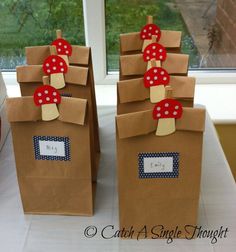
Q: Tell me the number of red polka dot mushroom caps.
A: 7